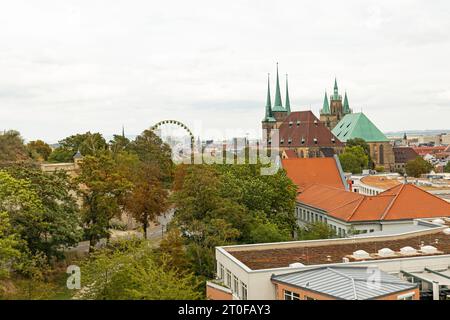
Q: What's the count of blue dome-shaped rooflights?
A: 0